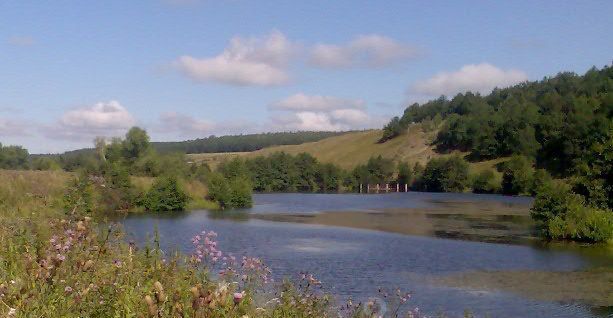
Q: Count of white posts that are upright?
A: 6